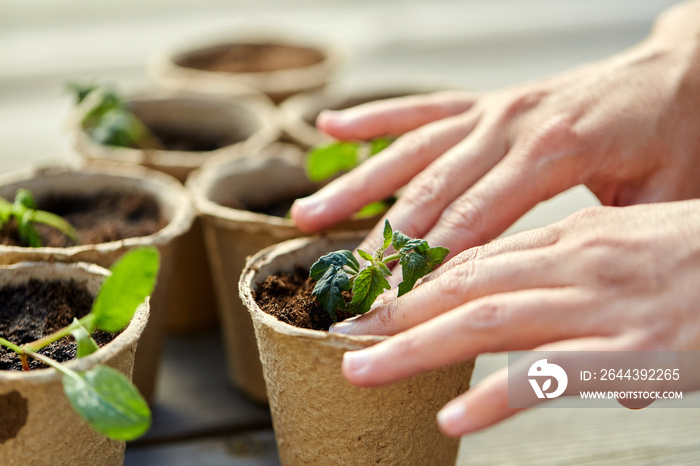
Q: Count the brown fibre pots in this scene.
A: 7